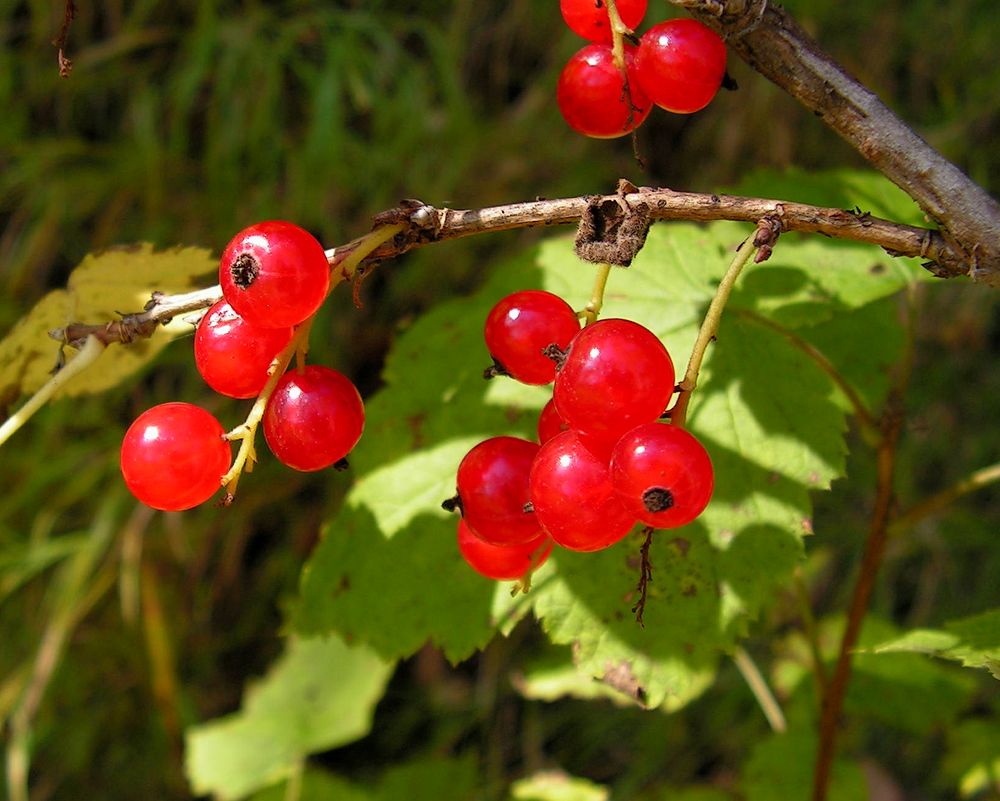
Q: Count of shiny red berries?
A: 14